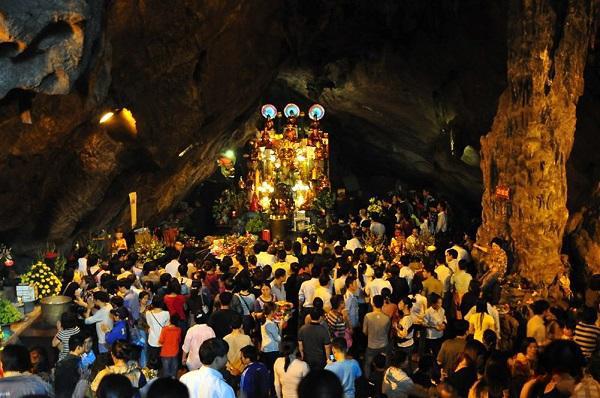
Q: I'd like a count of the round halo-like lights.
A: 3